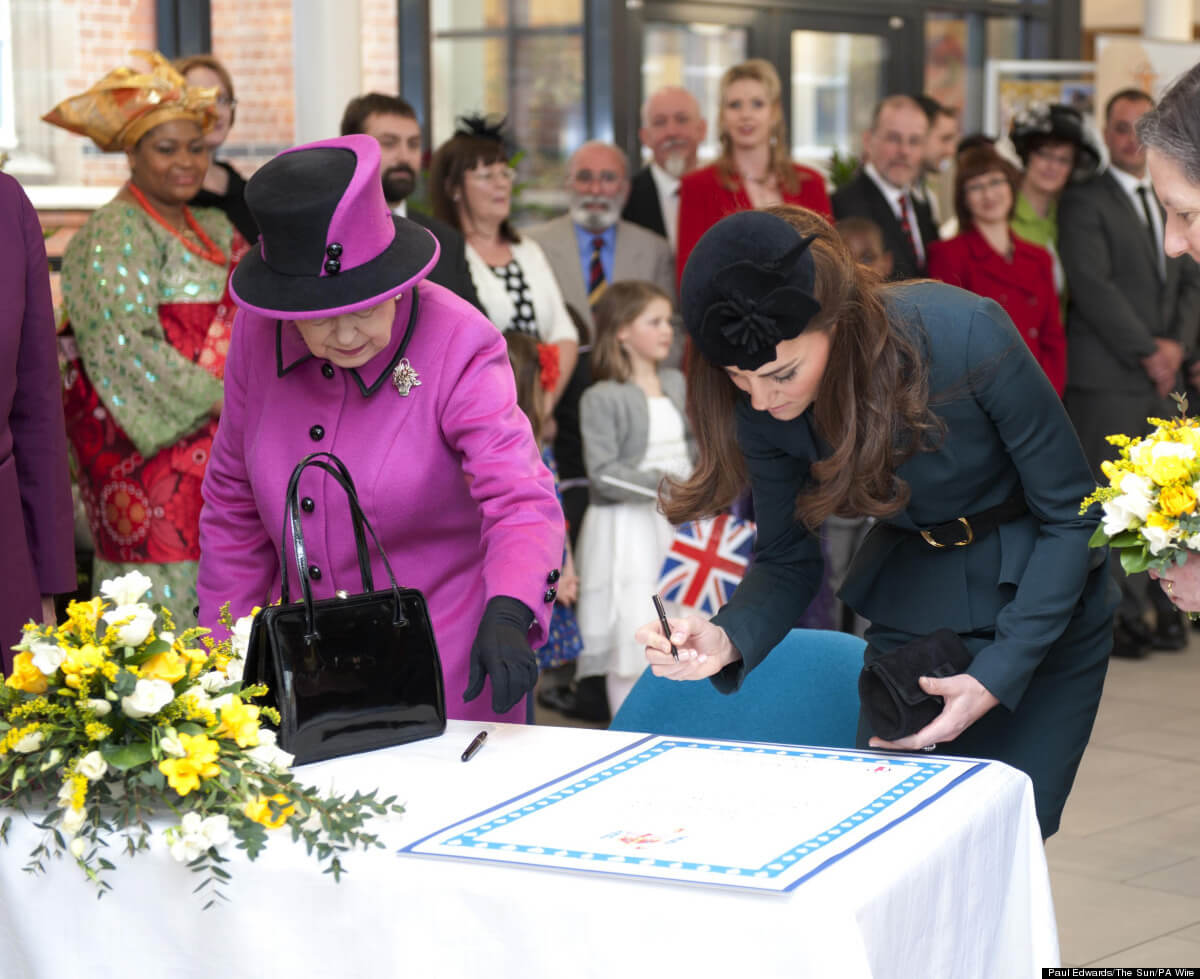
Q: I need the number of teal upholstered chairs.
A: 1